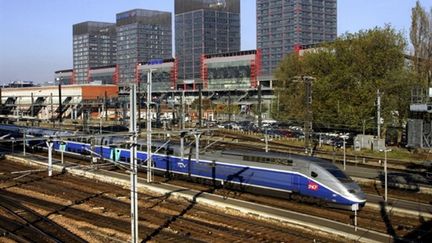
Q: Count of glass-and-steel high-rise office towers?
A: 4